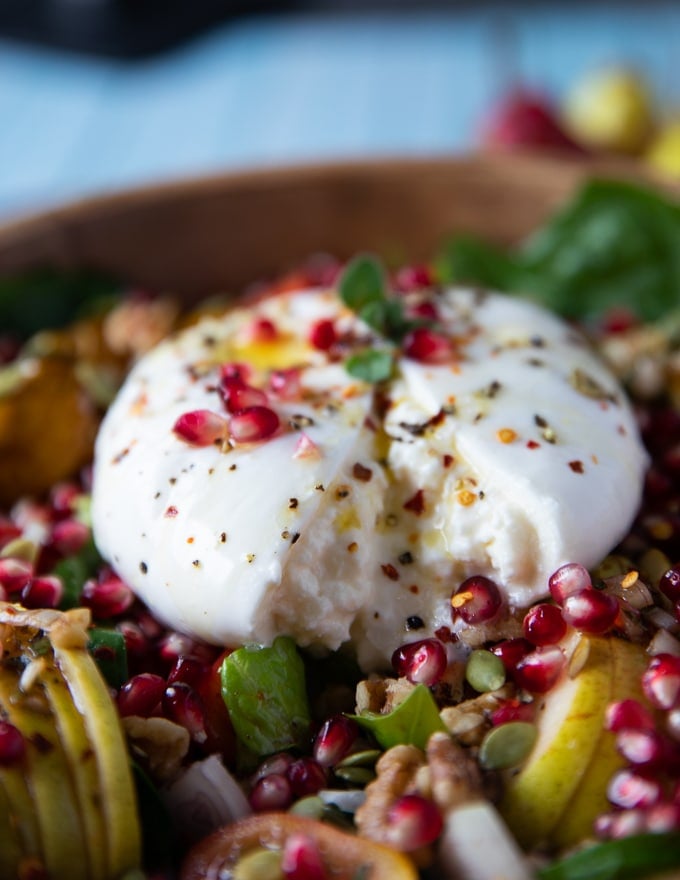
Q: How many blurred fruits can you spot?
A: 3